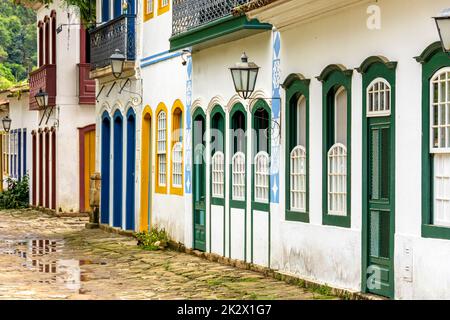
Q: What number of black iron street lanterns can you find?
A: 5